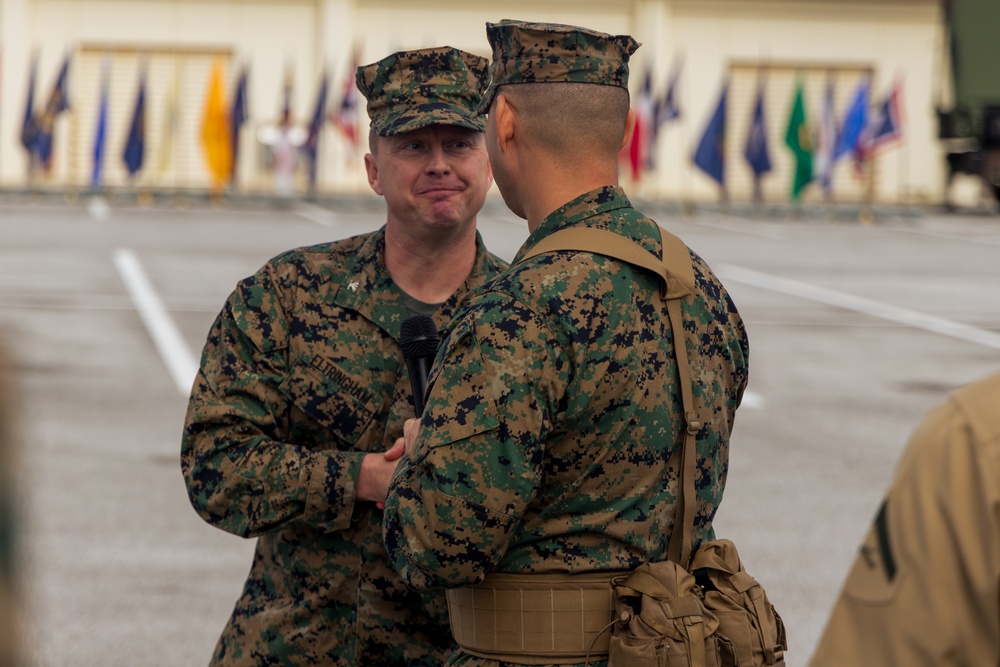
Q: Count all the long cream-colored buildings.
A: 1